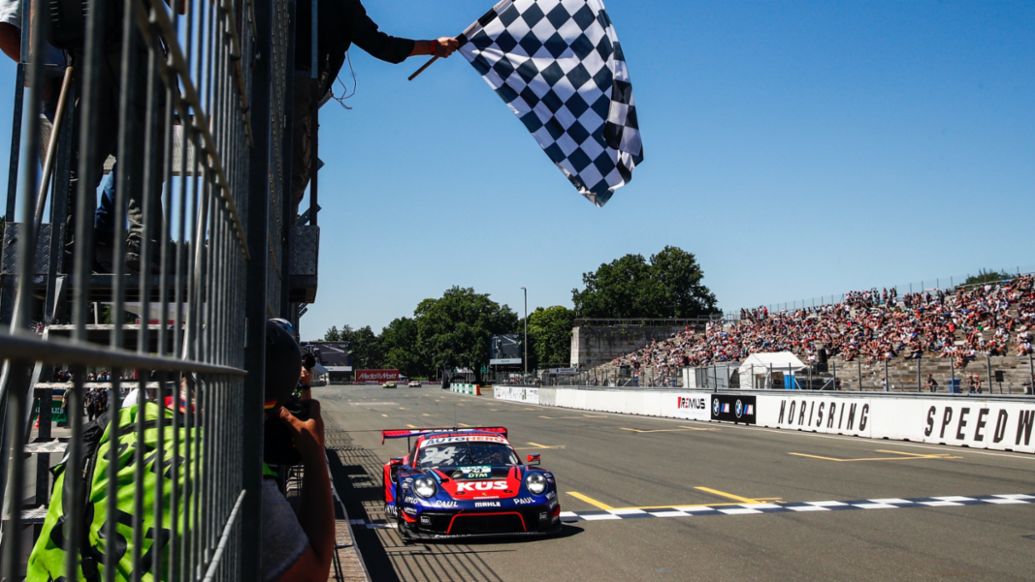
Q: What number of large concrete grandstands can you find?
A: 1